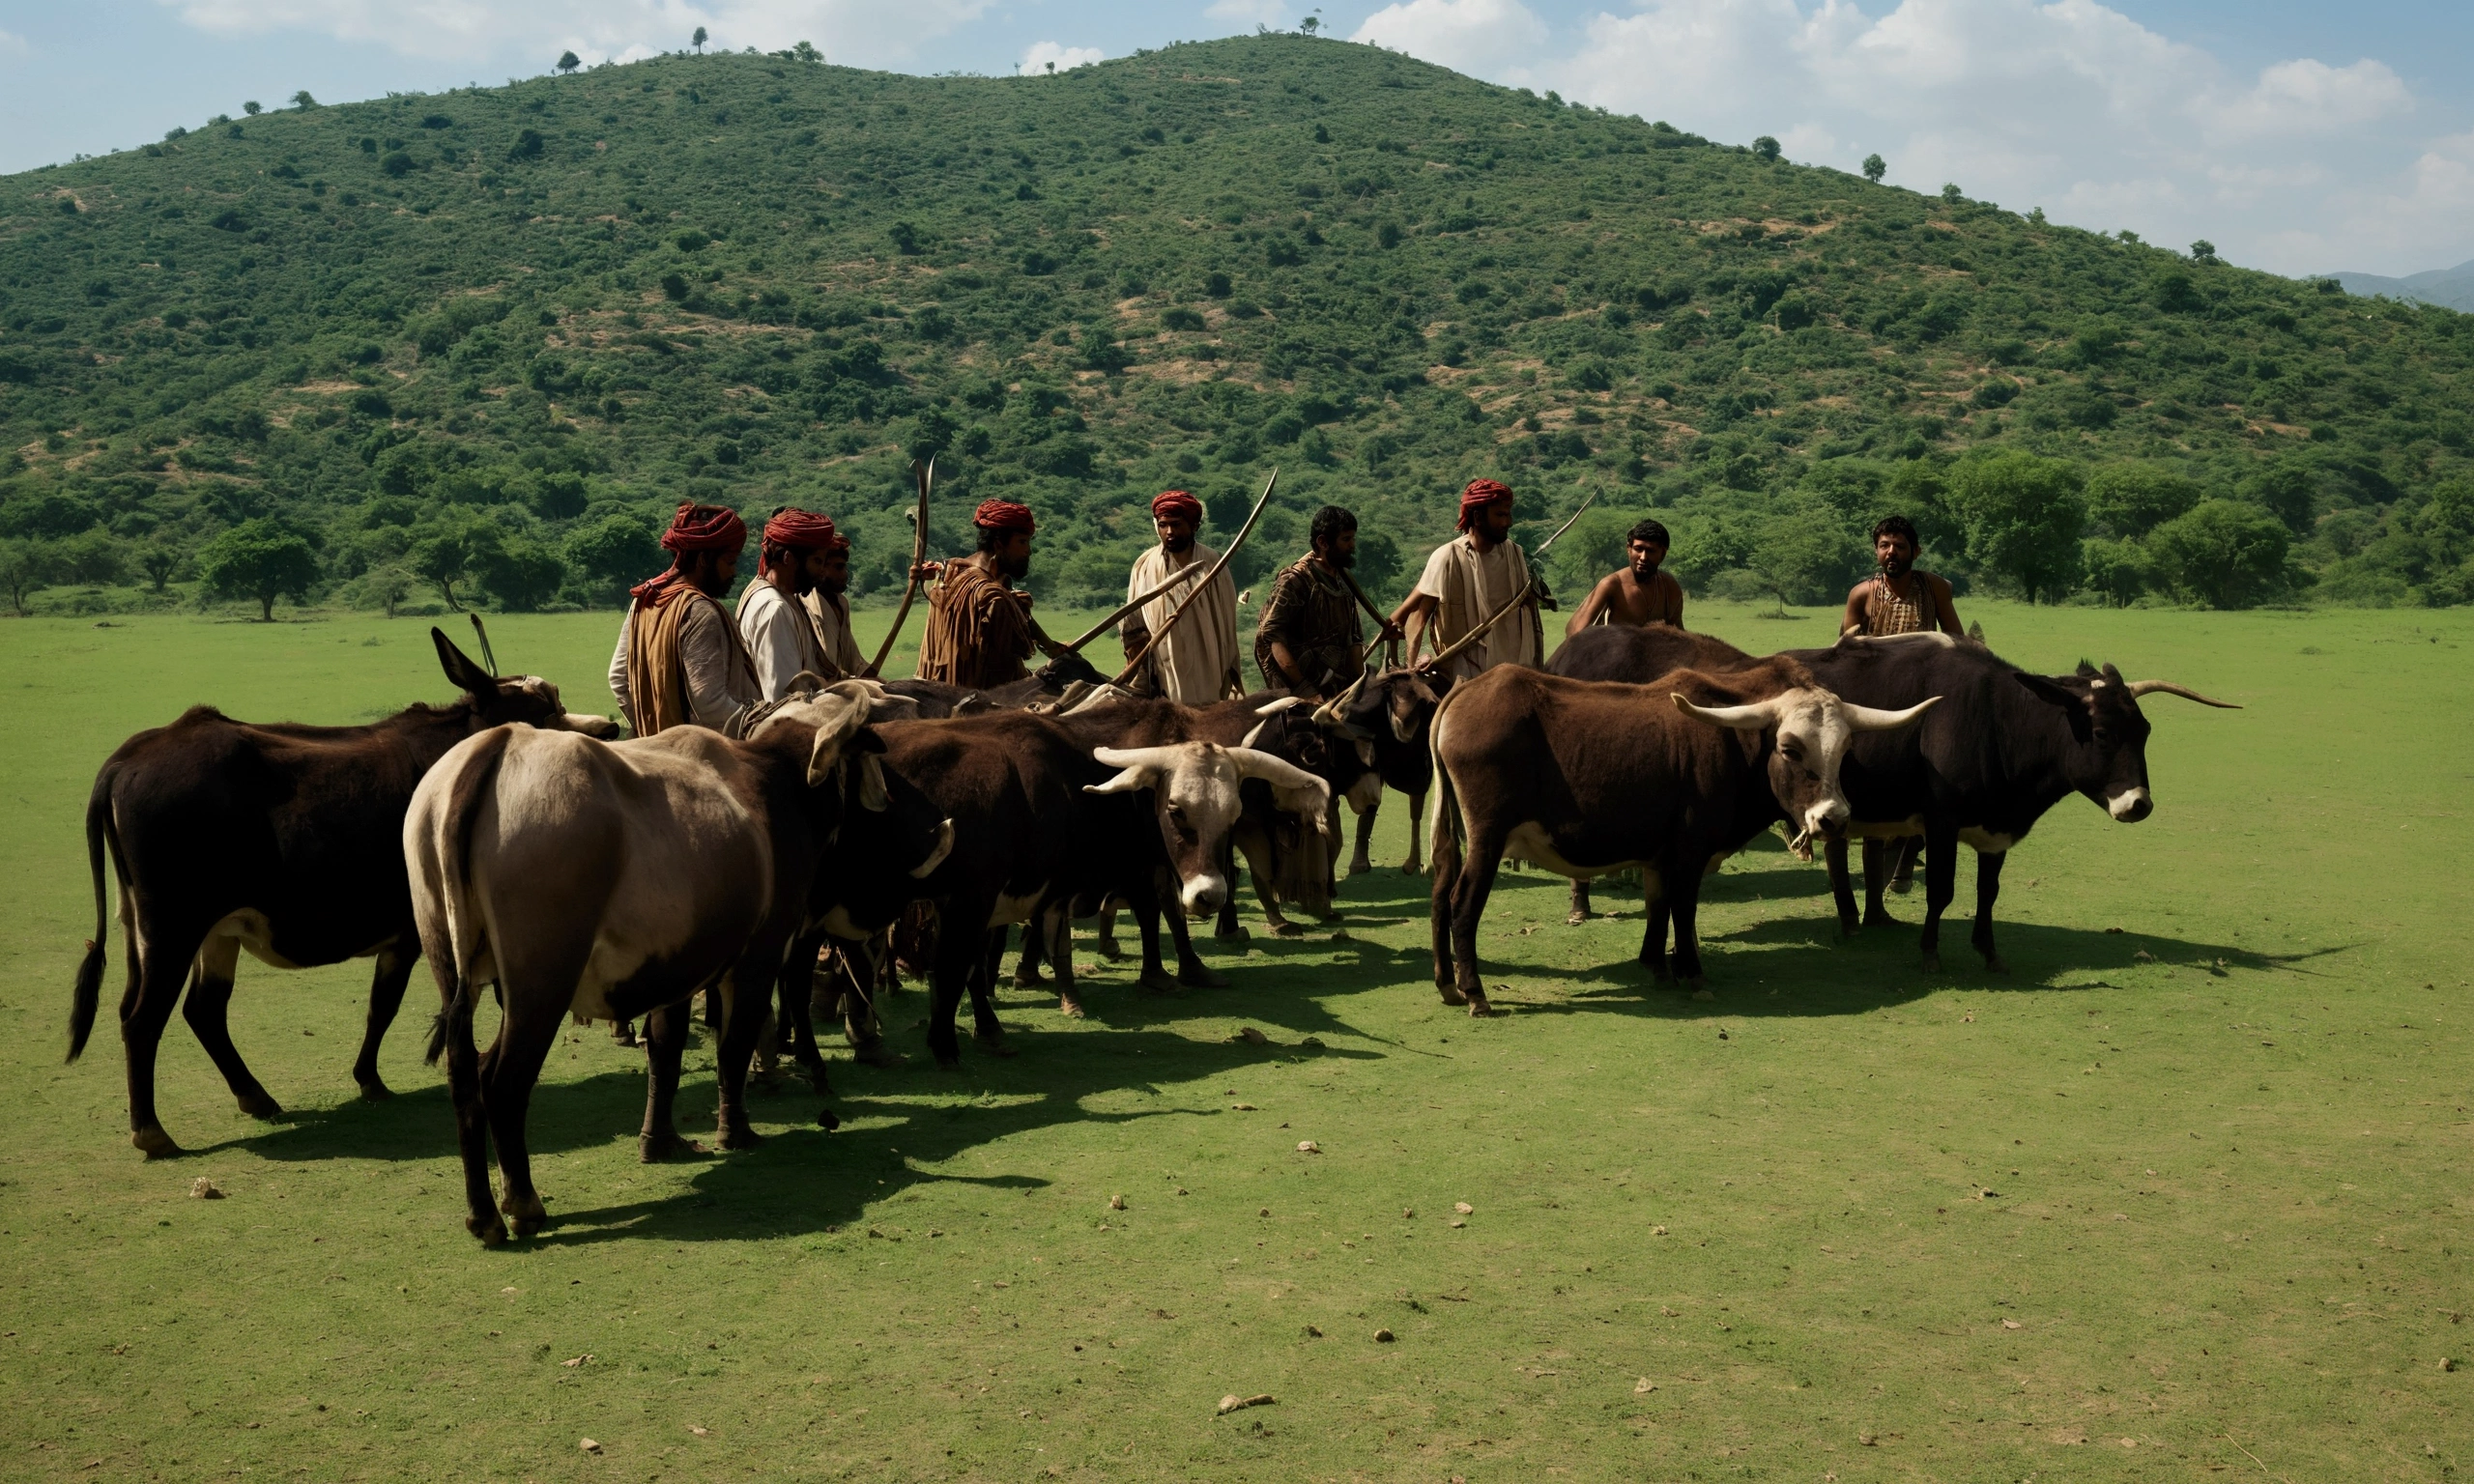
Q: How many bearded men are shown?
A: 9